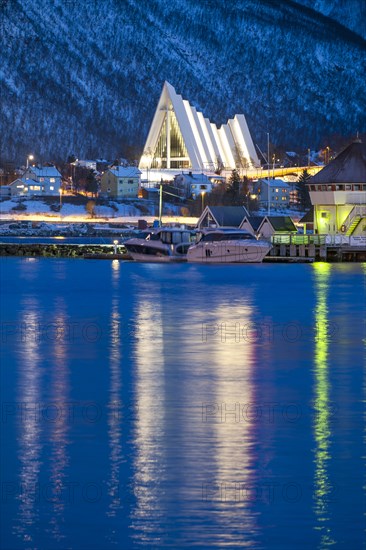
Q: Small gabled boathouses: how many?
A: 3